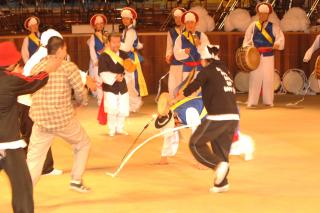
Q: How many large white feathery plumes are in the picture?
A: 4